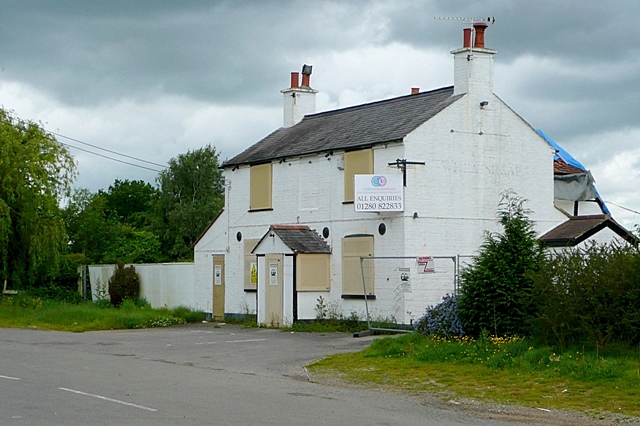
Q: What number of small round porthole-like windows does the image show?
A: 3